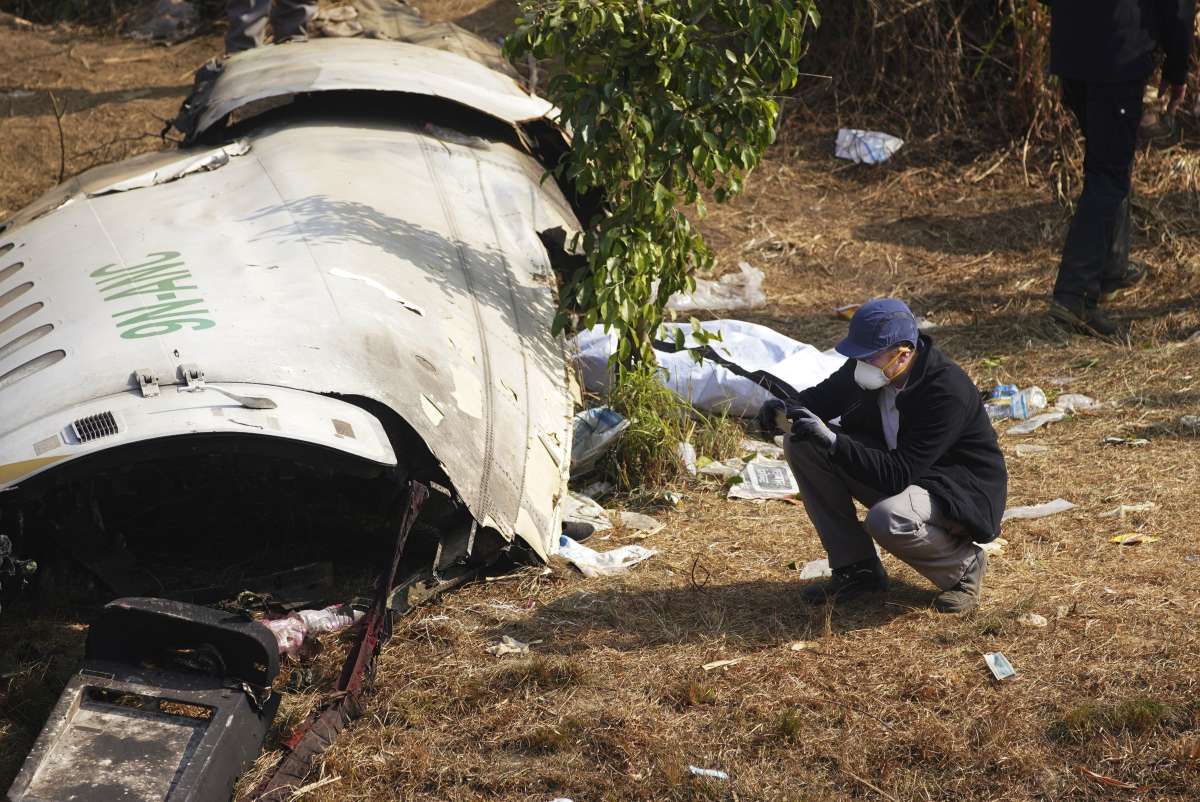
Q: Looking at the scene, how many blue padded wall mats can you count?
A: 0